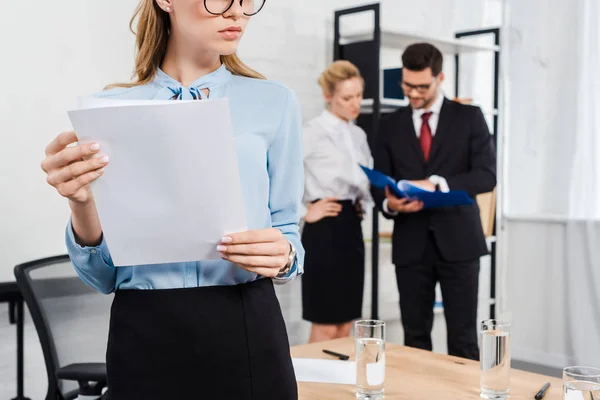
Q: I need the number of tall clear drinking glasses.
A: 3